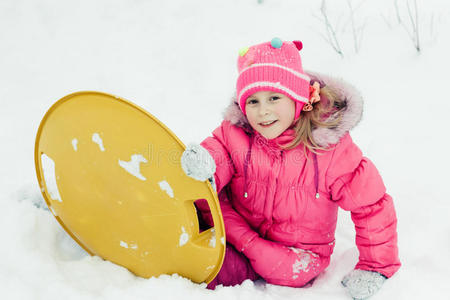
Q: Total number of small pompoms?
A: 3